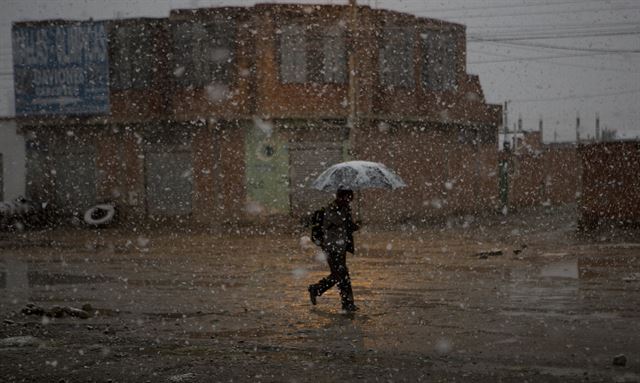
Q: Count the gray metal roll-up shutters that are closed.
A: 3